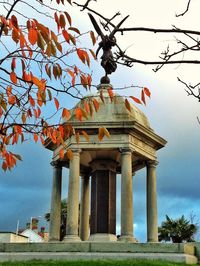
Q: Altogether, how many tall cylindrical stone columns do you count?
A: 5